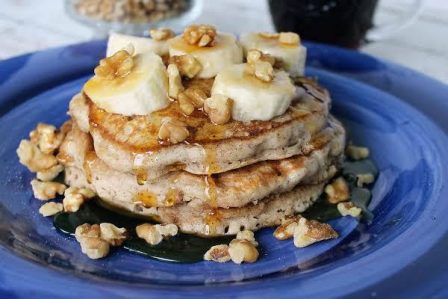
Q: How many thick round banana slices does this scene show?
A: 5